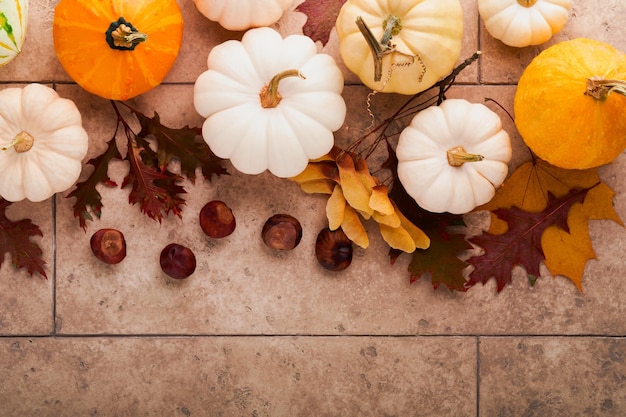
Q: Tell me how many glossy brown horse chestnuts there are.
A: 5